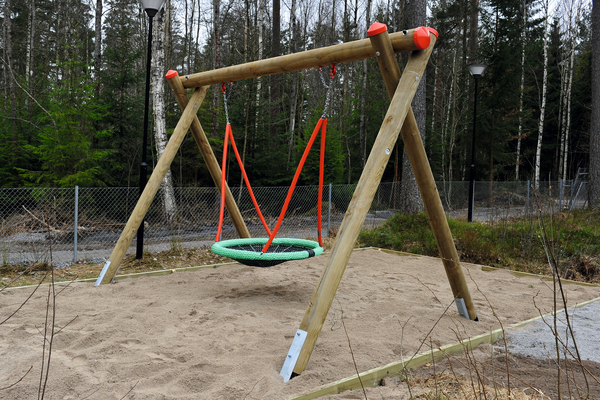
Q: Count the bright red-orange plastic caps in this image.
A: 4